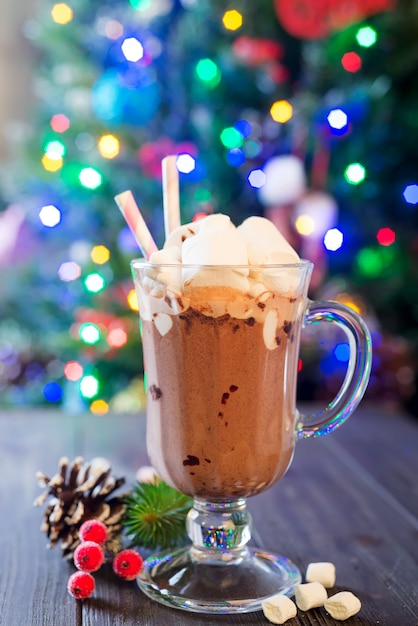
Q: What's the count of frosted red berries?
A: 4